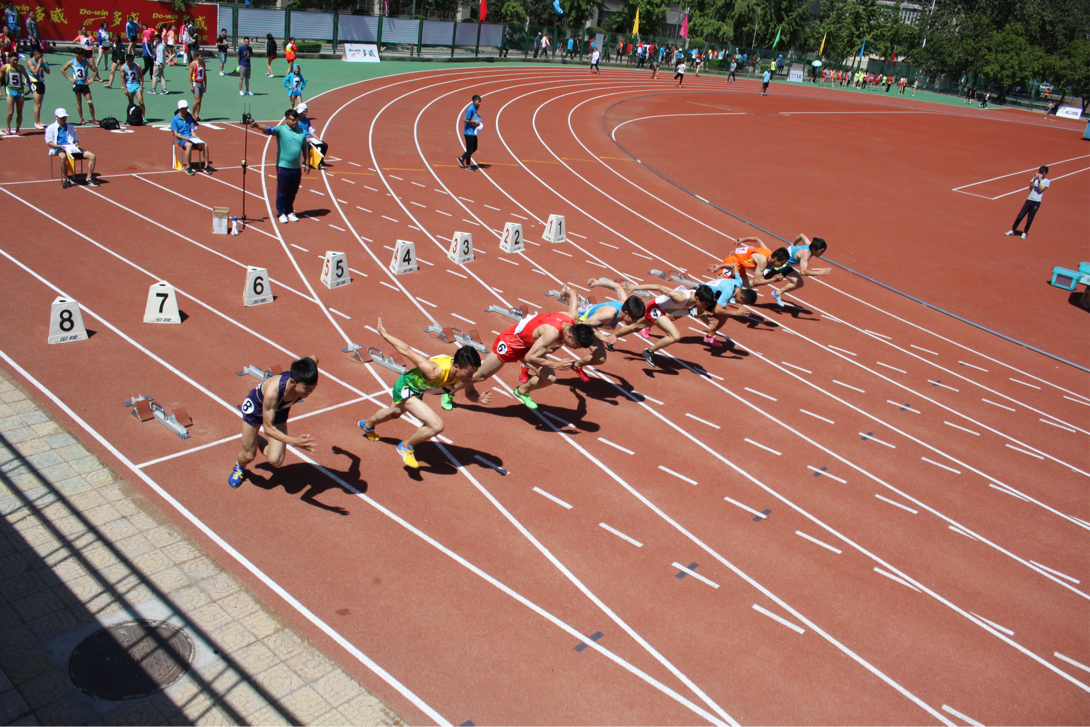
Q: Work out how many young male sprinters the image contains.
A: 8